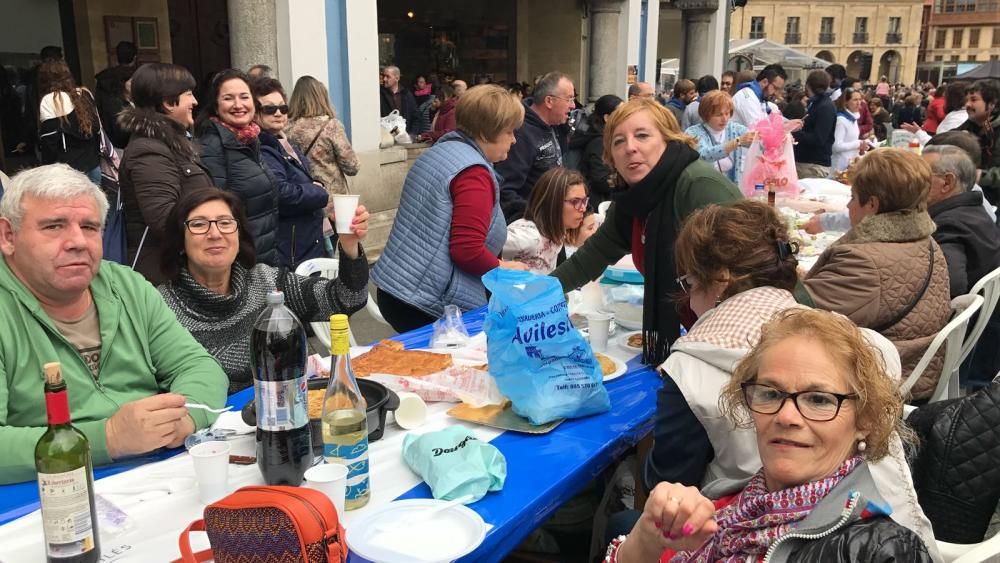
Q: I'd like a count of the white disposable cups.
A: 5